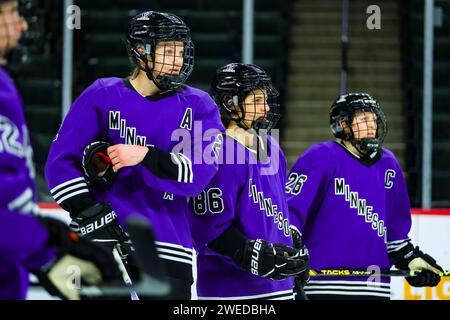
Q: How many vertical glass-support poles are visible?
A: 3